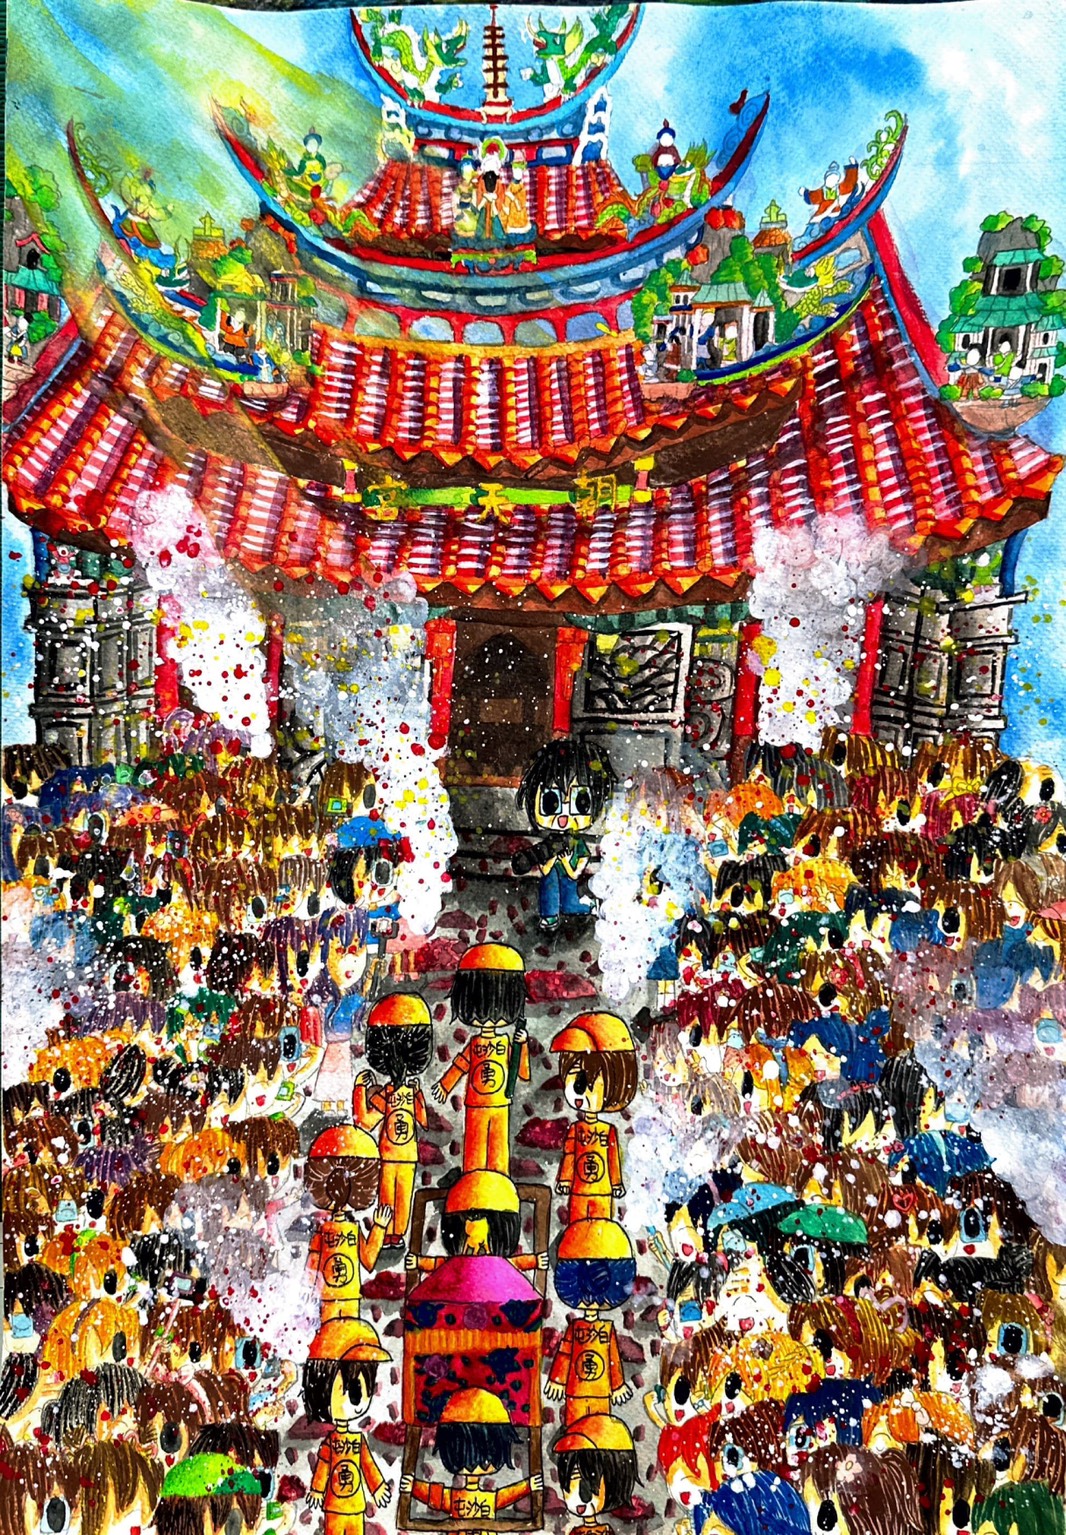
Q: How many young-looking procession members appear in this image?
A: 9